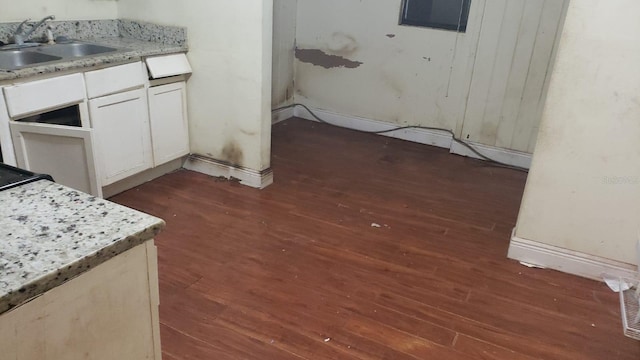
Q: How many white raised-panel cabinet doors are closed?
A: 2